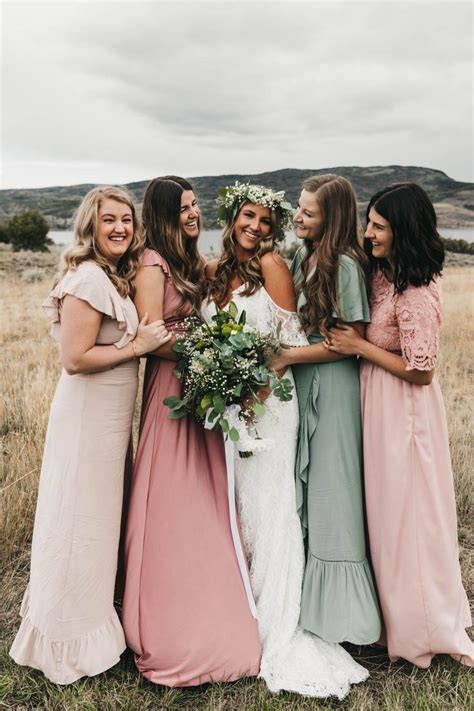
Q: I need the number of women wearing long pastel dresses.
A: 4